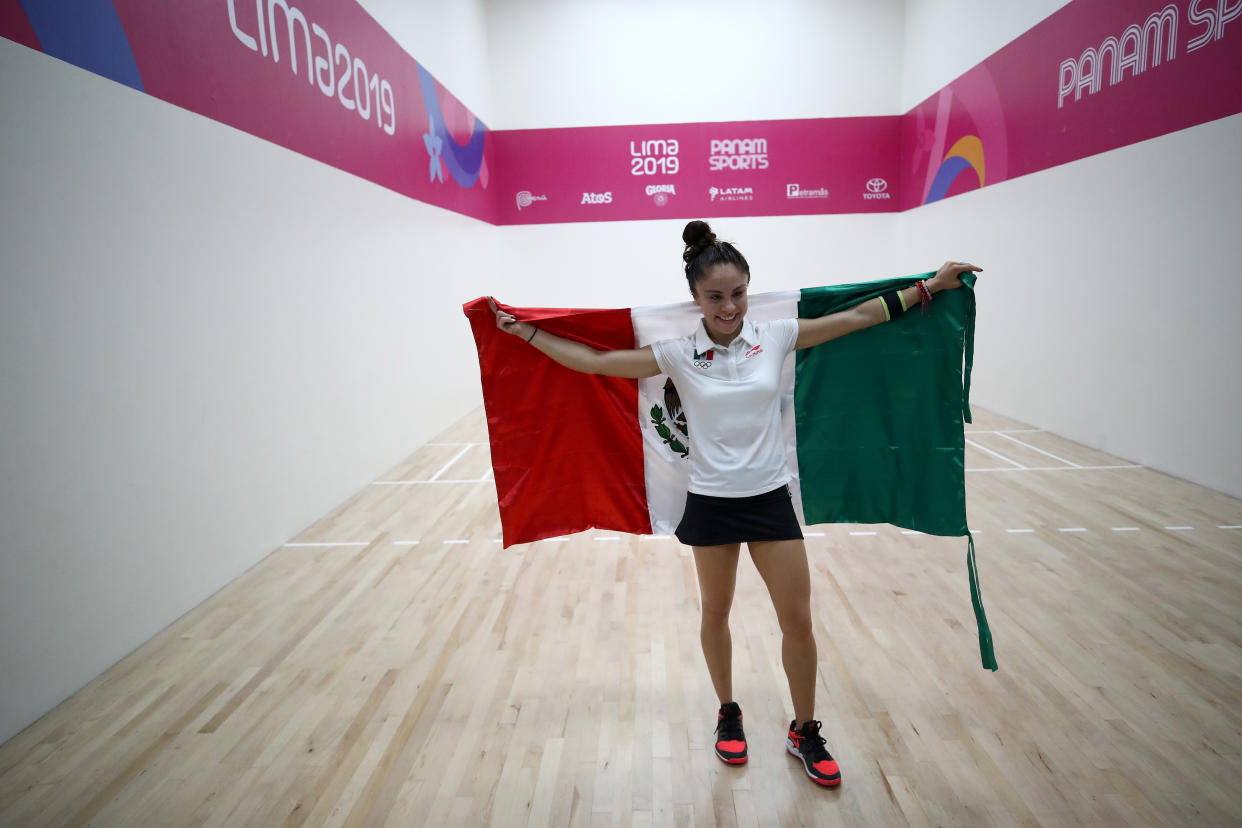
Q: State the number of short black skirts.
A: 1